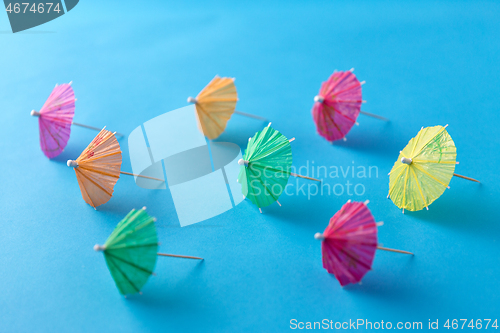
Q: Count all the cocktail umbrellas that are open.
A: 8